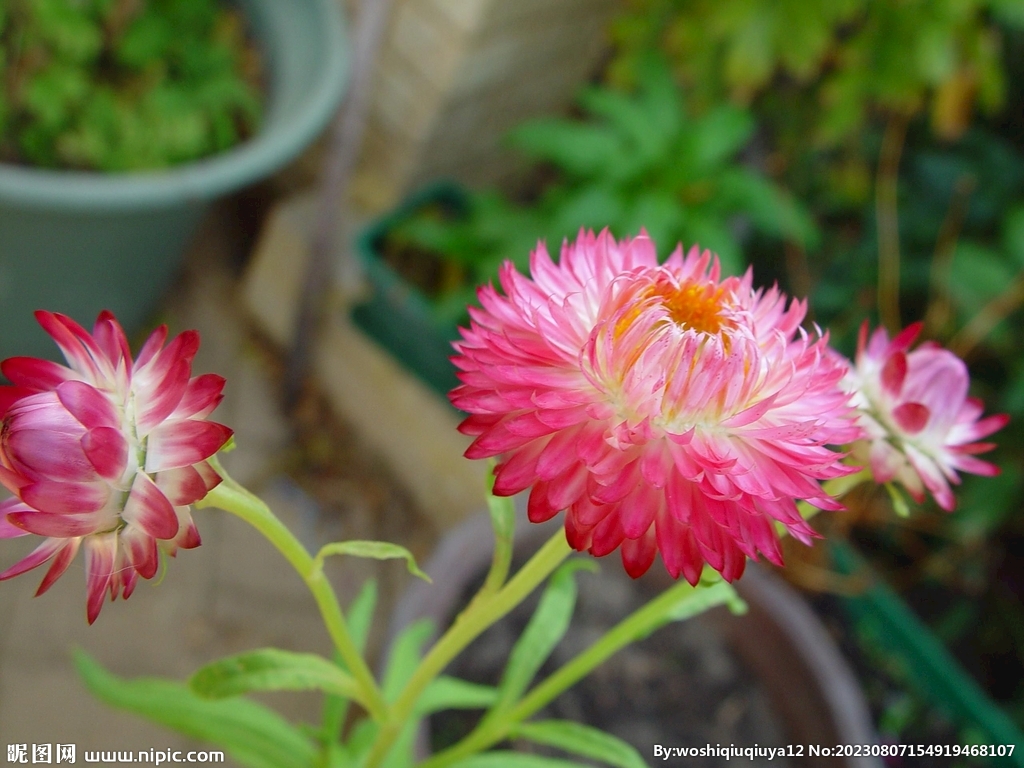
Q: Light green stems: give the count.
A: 3